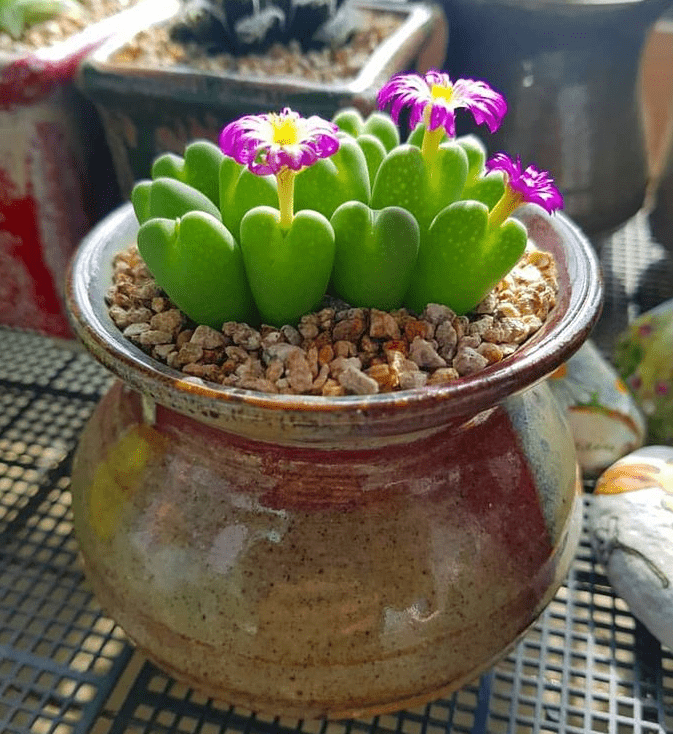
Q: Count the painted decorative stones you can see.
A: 3